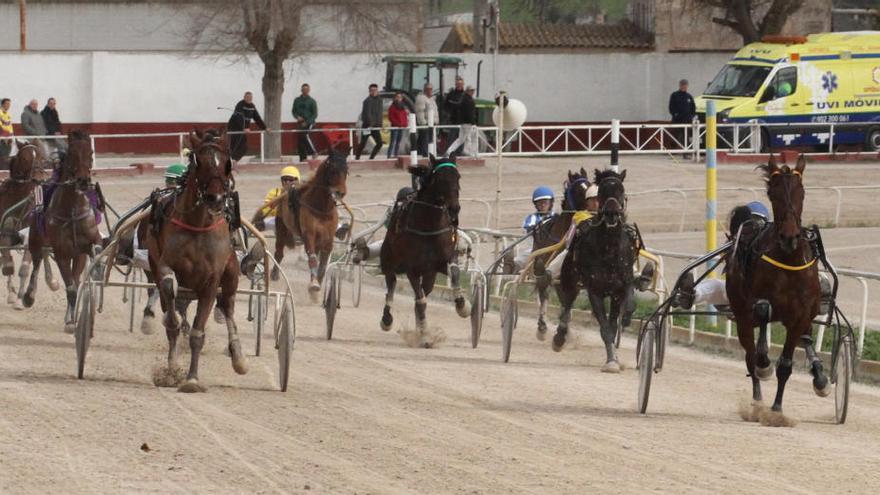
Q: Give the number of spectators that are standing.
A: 11